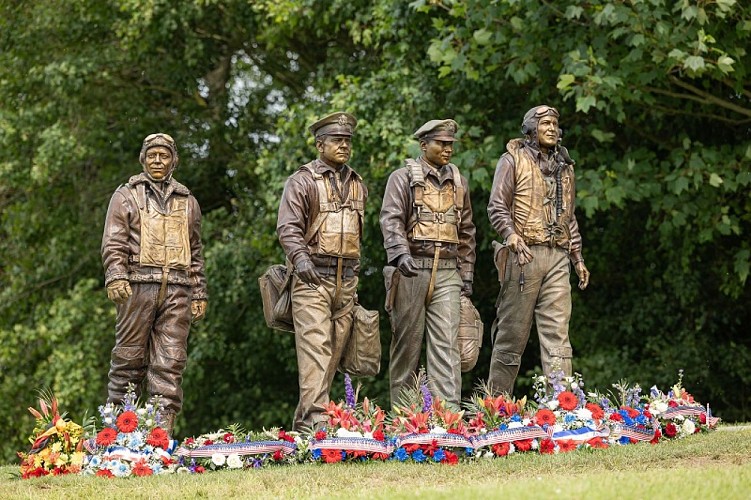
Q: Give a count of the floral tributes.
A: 9